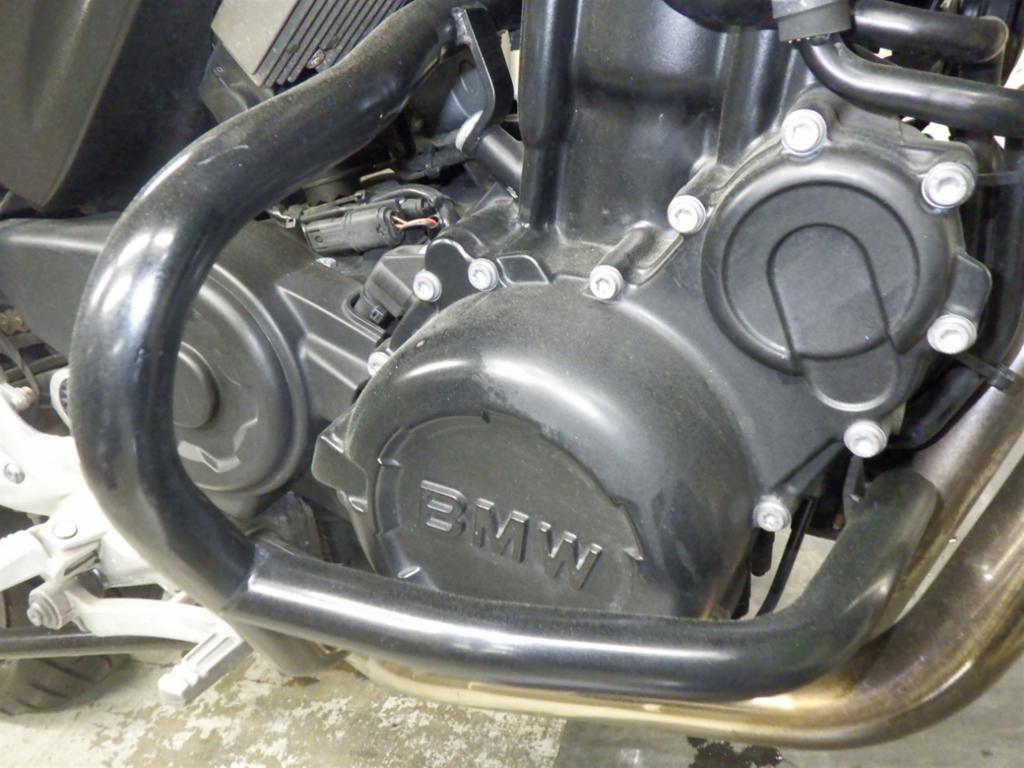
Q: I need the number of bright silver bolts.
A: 10